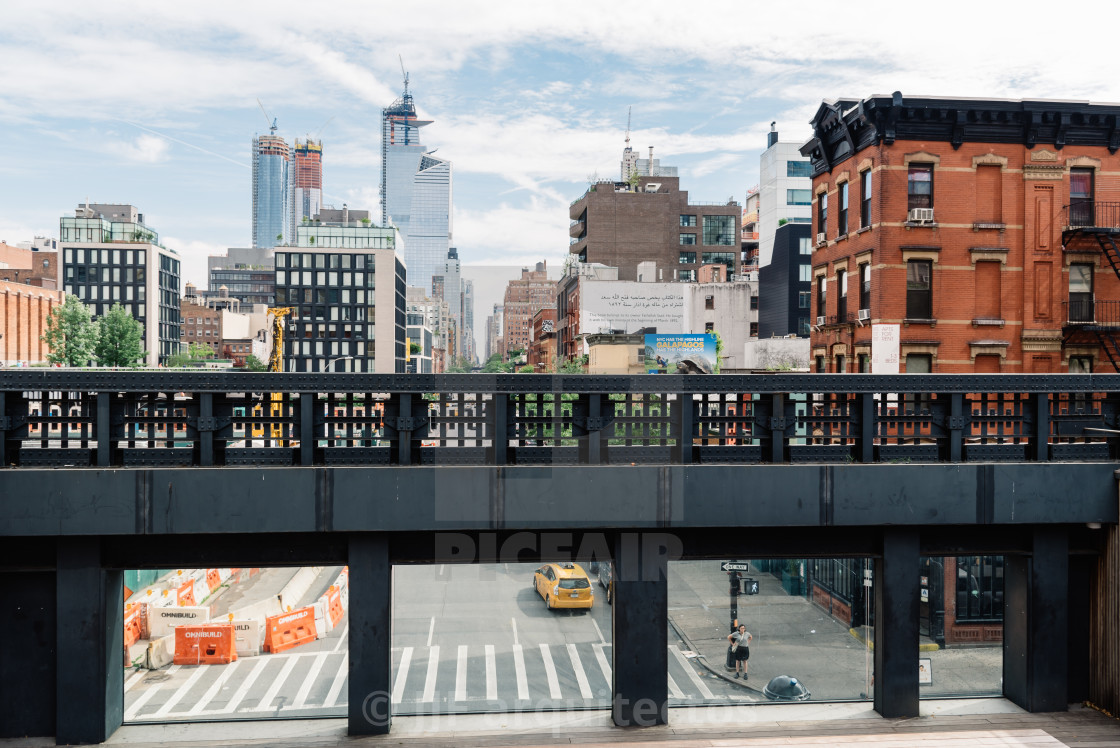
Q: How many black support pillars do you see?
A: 5